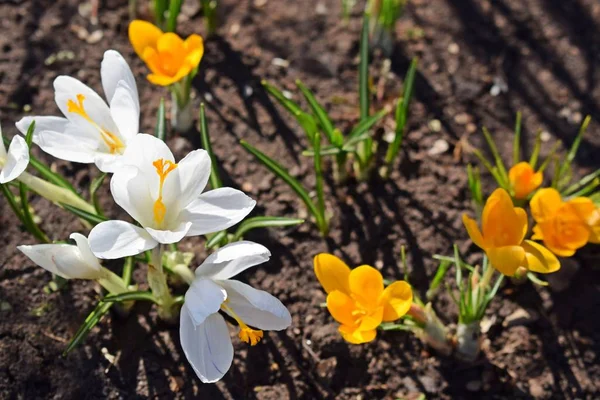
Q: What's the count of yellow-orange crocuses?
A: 5